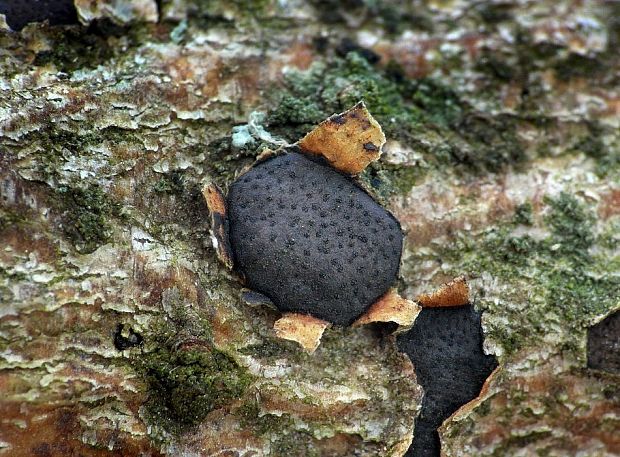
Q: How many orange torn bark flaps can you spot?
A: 5